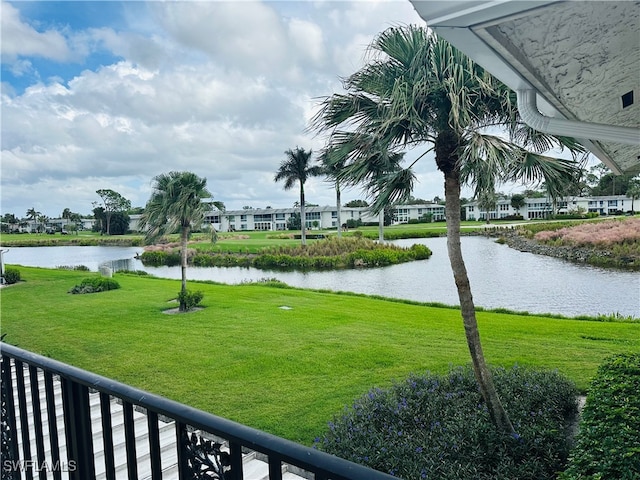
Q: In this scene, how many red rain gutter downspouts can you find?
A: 0